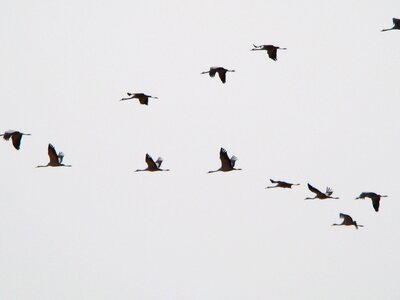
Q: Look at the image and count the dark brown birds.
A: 12